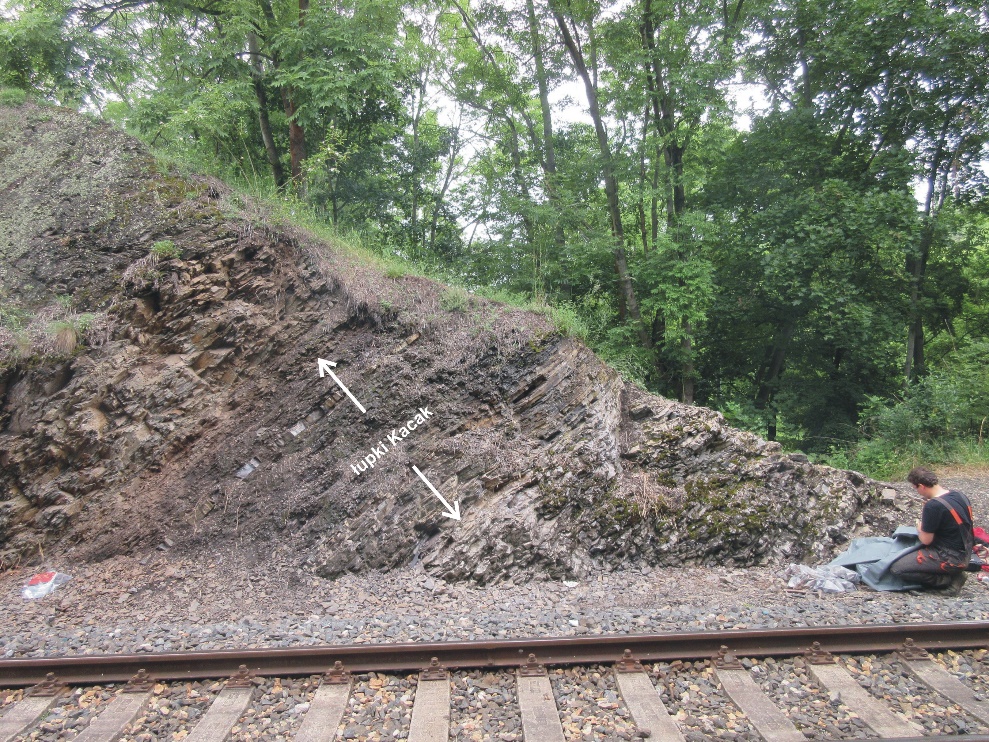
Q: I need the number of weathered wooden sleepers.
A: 10